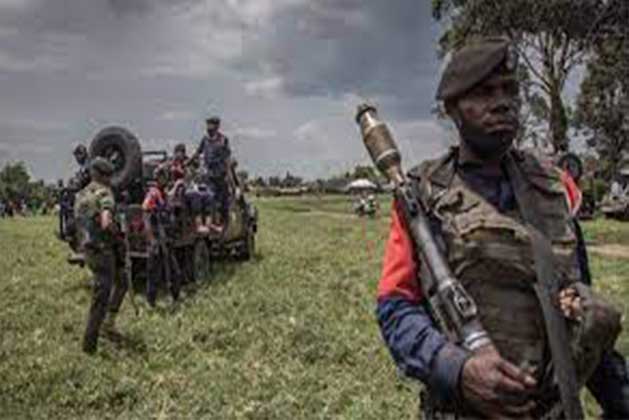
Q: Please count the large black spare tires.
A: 1